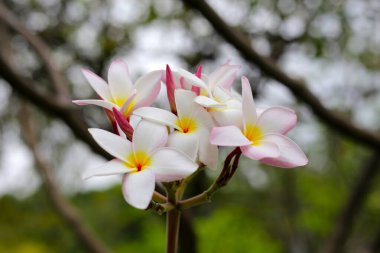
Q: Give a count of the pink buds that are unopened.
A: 3